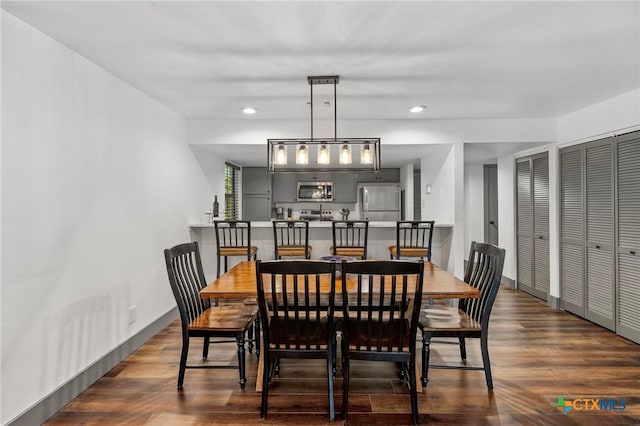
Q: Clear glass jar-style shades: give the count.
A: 5